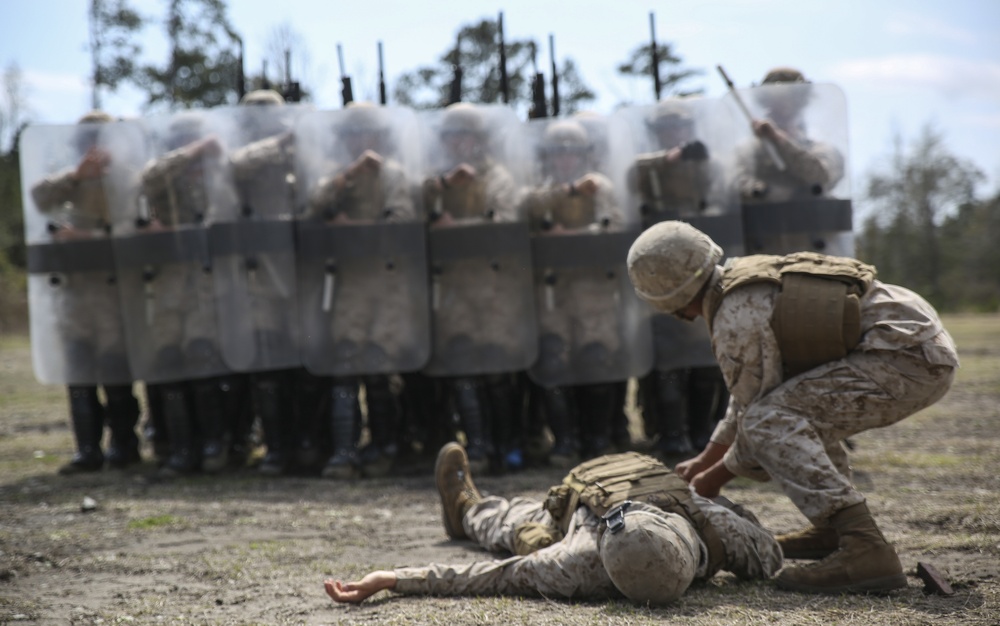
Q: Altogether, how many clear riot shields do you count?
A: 8